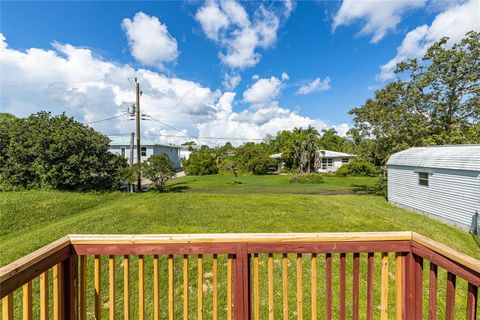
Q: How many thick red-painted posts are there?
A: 3